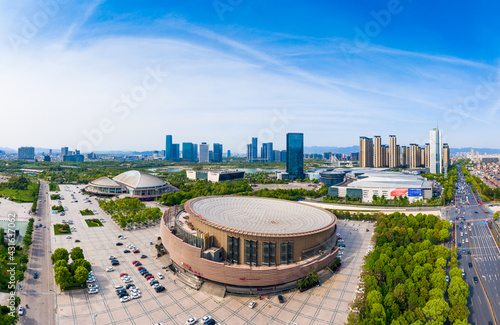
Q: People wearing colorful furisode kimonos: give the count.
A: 0